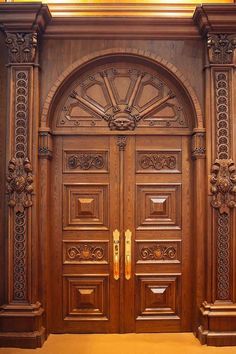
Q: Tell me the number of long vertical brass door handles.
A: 2